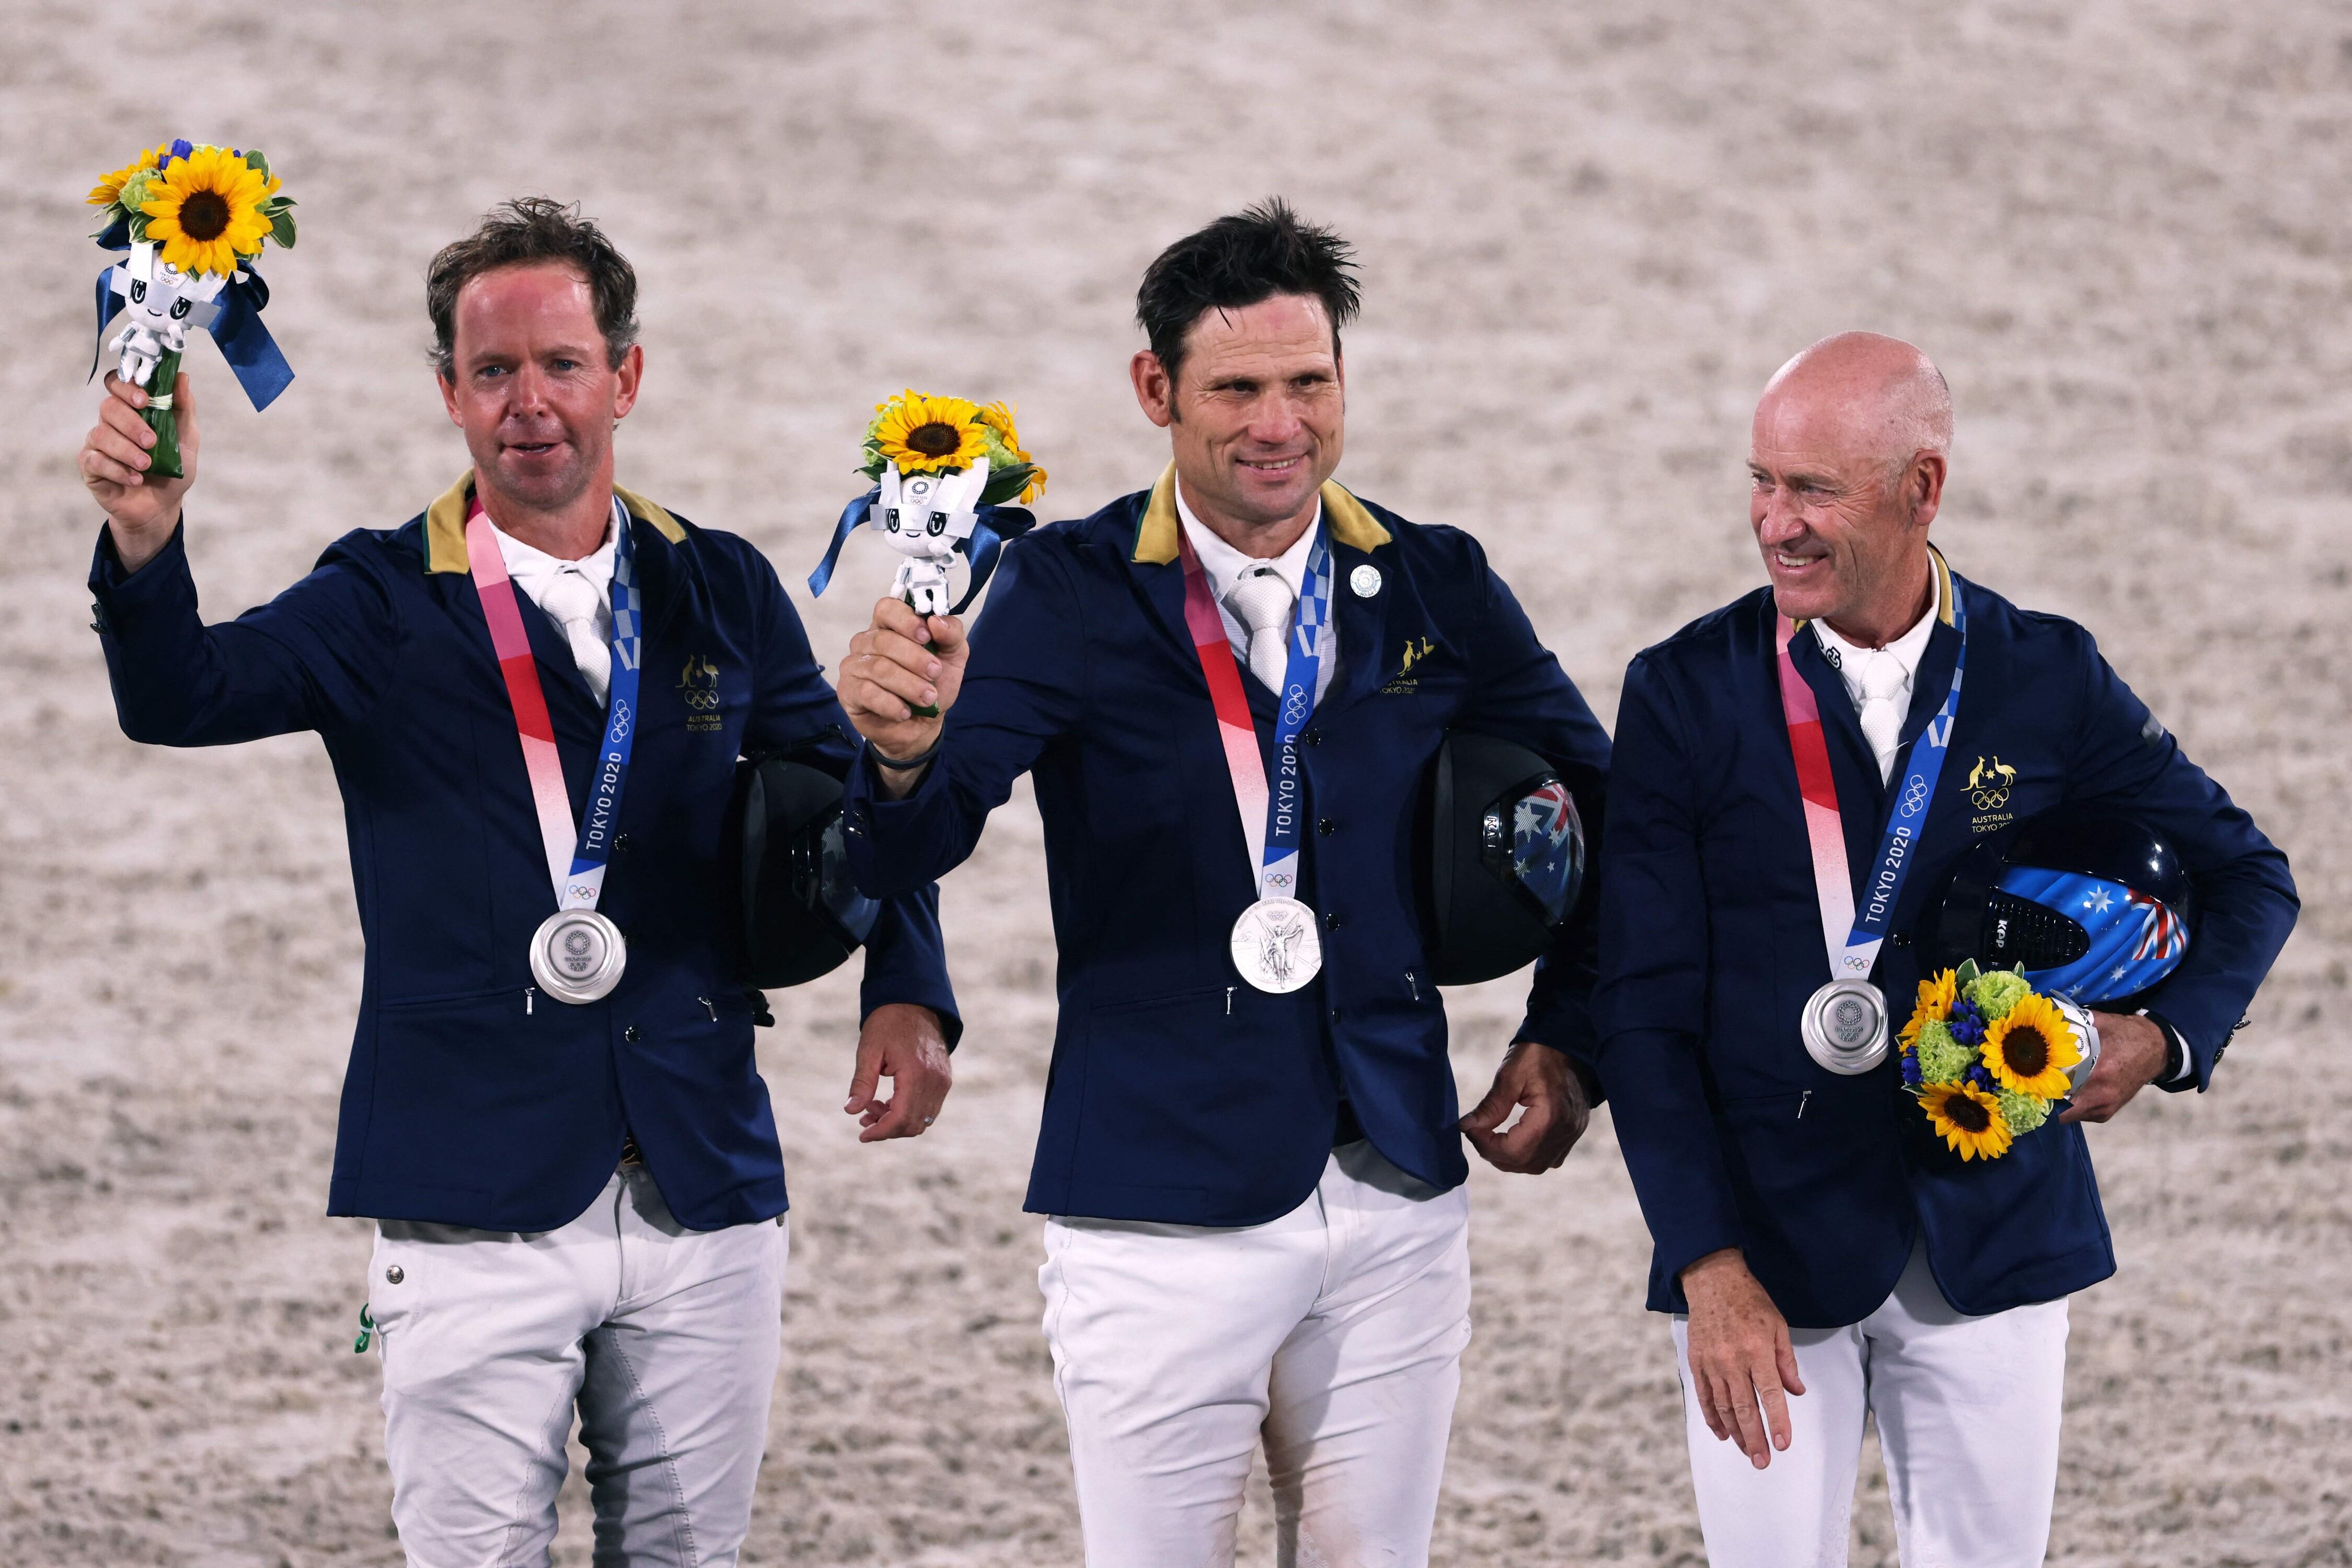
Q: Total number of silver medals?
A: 3